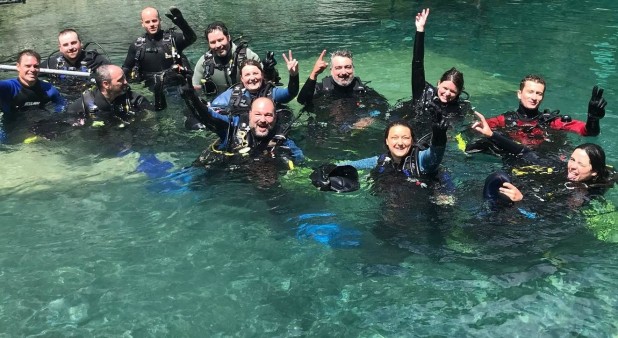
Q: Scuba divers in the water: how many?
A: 12